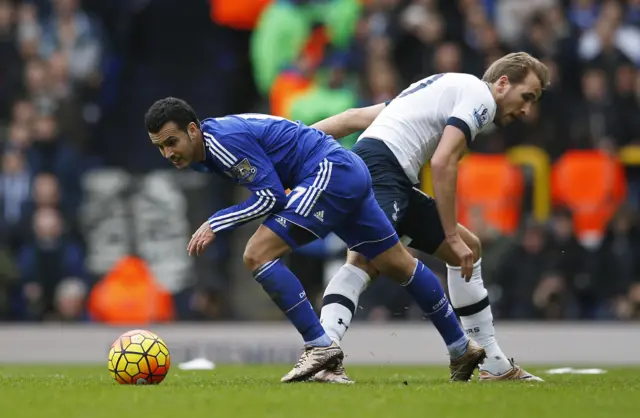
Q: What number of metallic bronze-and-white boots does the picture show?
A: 4